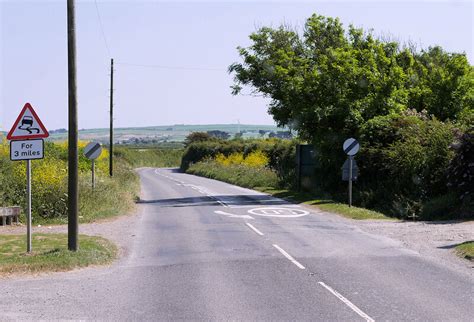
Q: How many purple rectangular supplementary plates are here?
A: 0